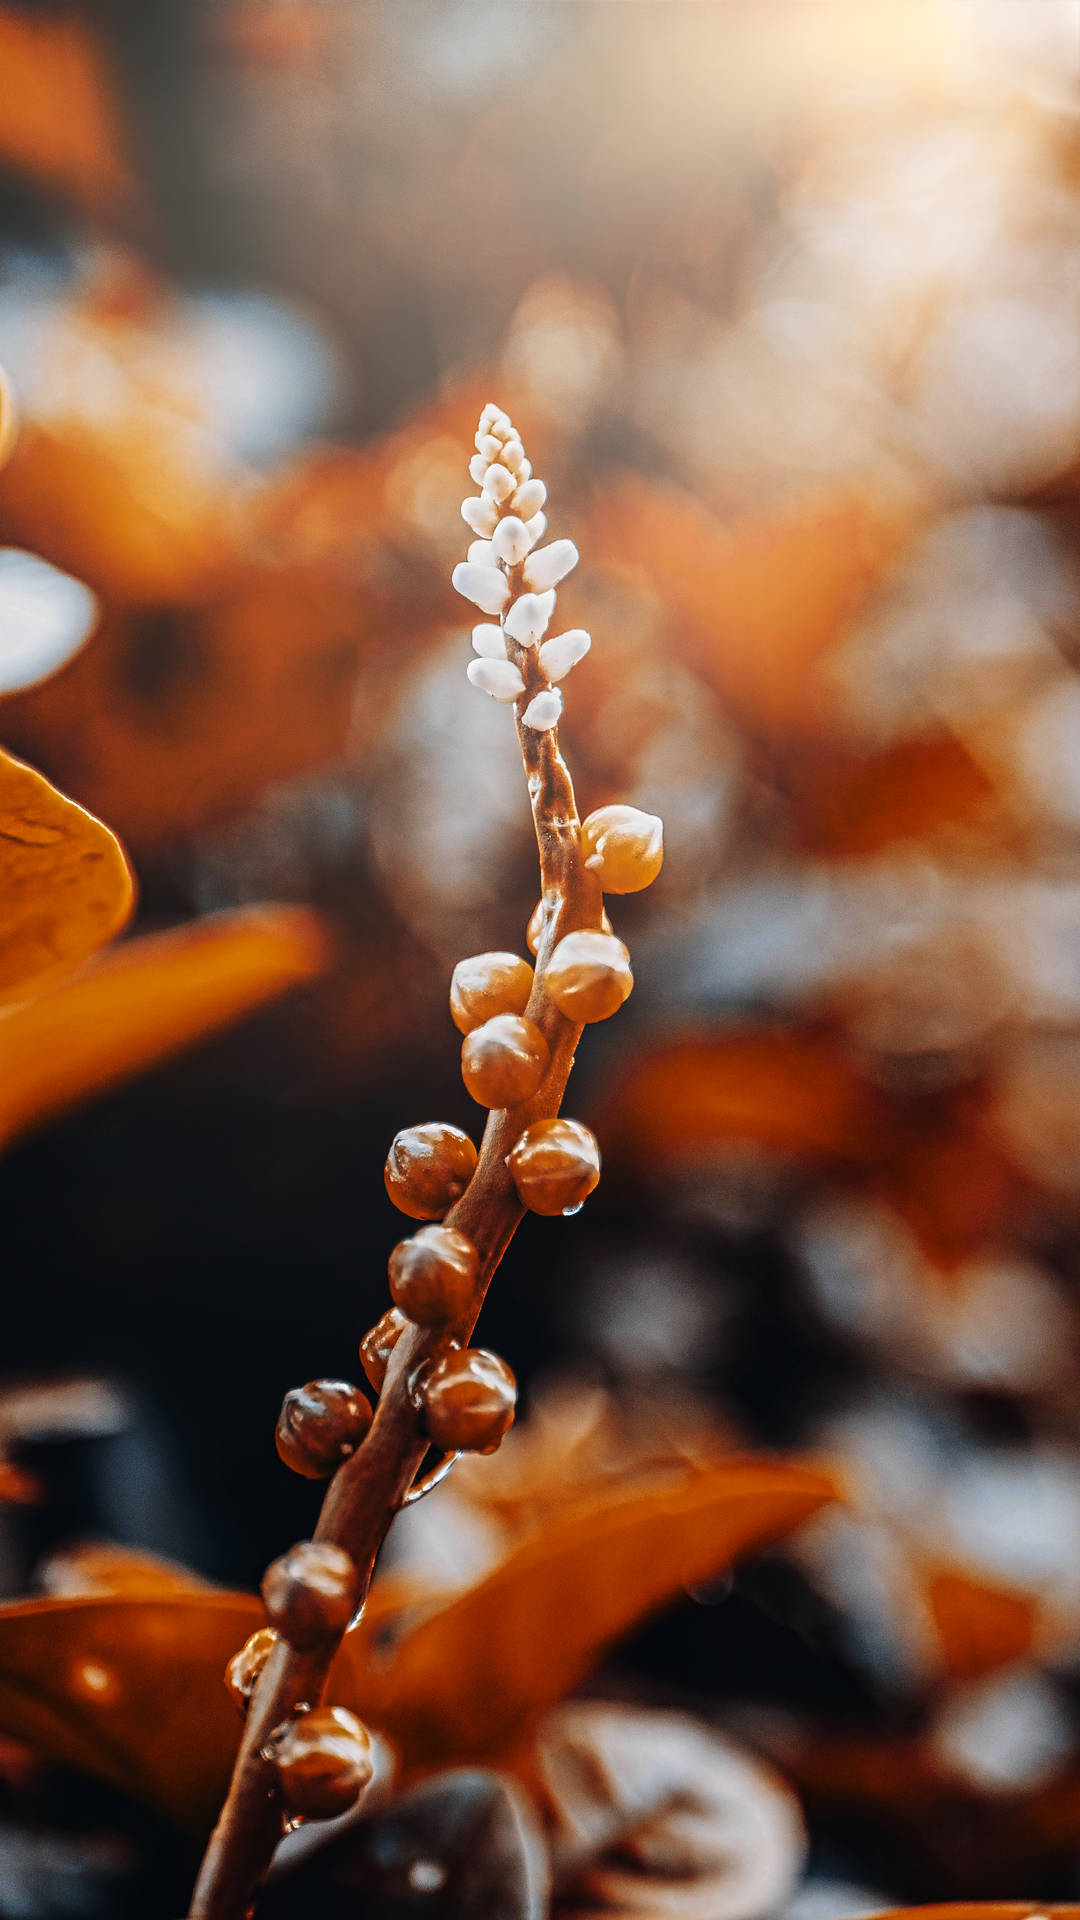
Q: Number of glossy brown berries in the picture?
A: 14